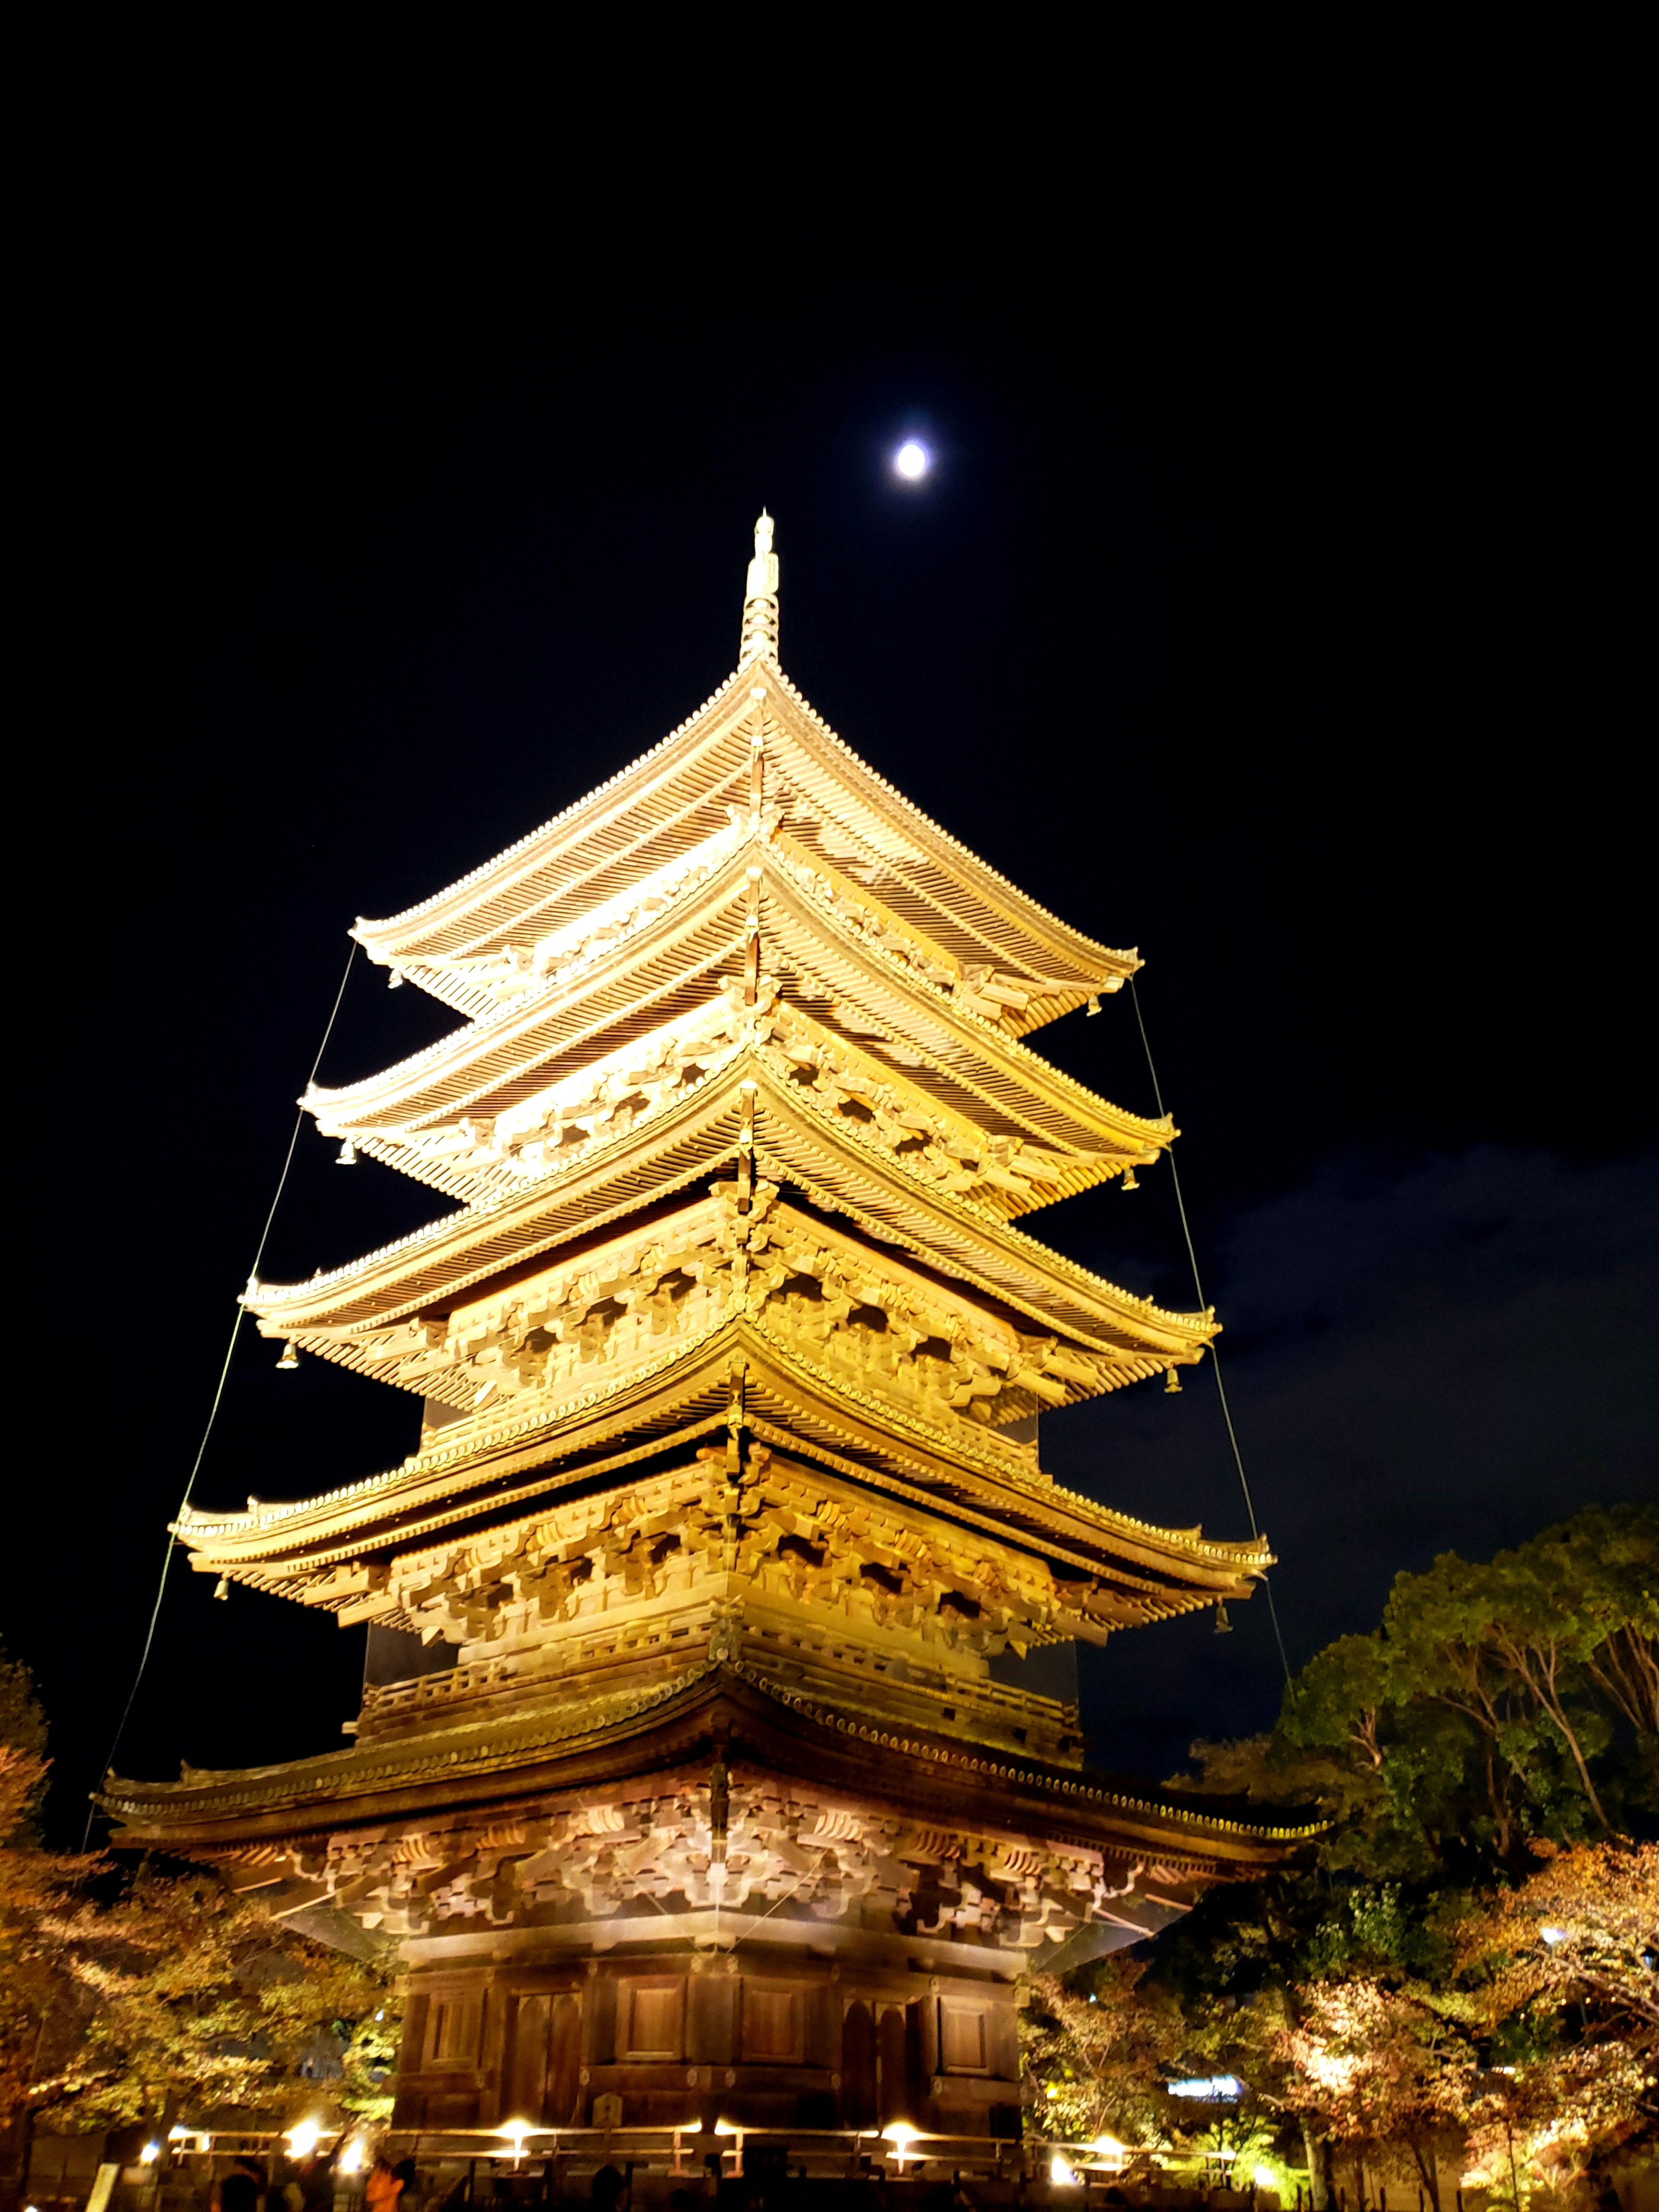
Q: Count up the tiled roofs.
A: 5